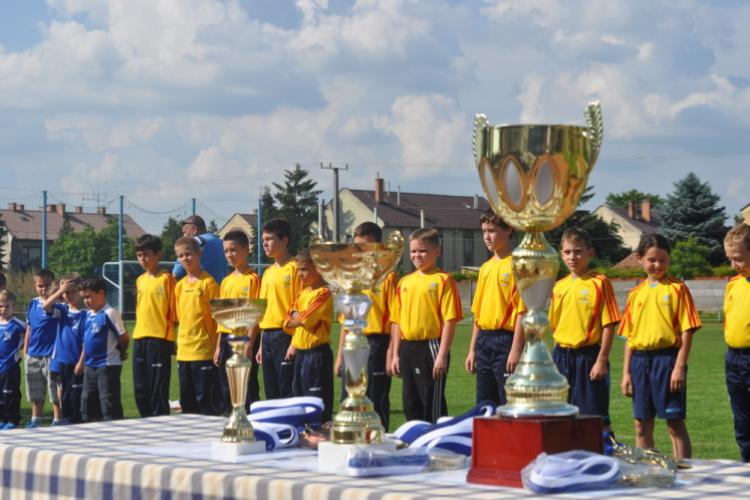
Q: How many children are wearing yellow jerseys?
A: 11